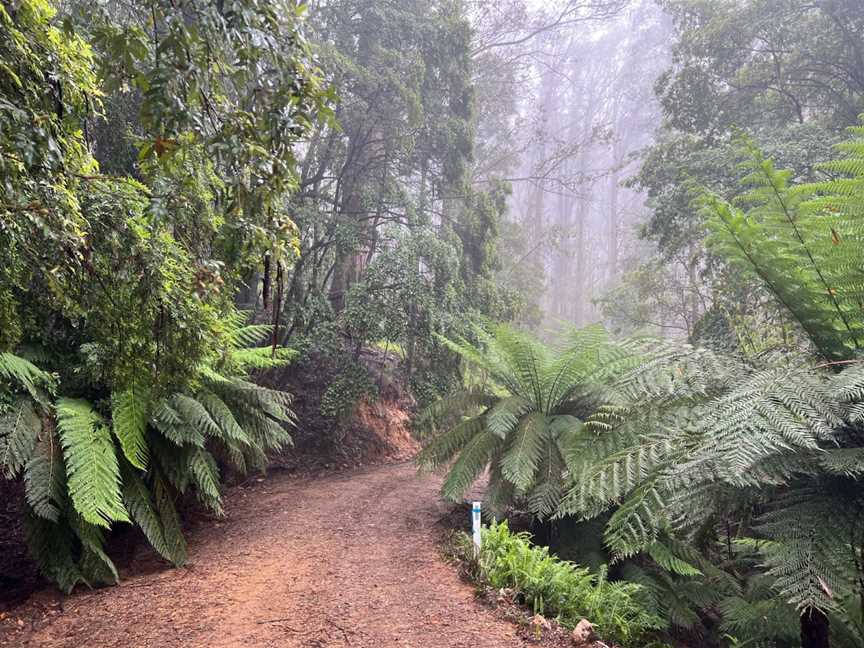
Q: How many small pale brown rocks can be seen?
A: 2